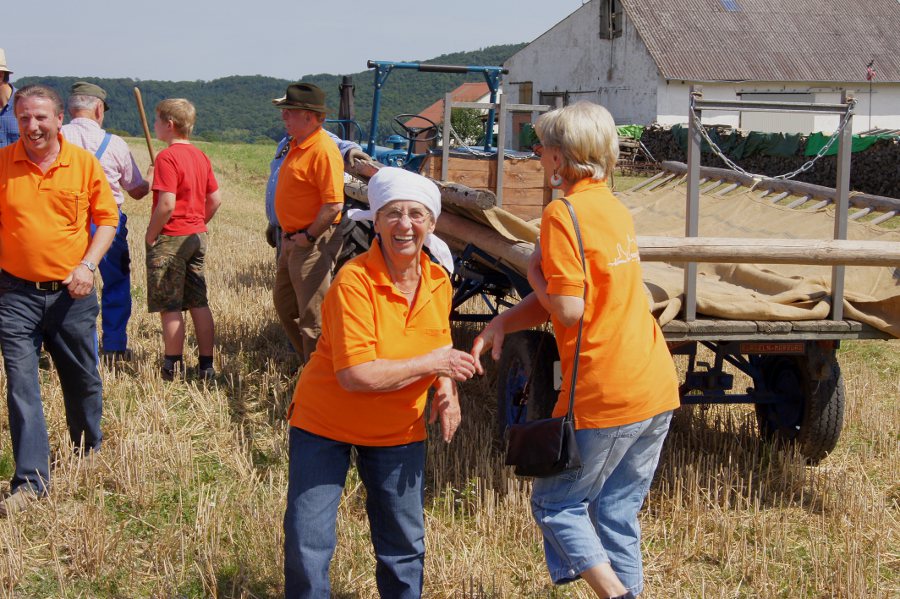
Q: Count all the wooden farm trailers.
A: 1